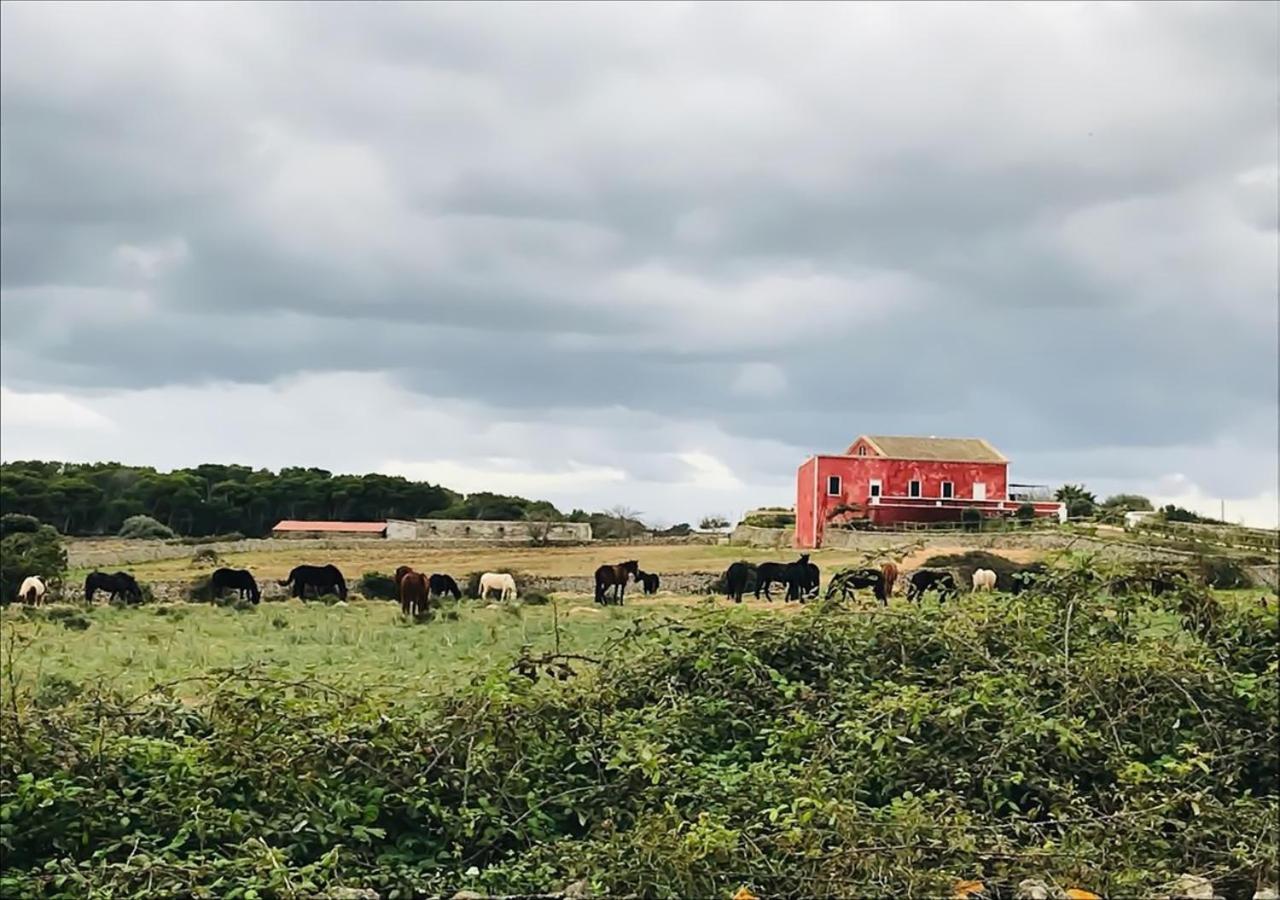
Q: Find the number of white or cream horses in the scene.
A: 3